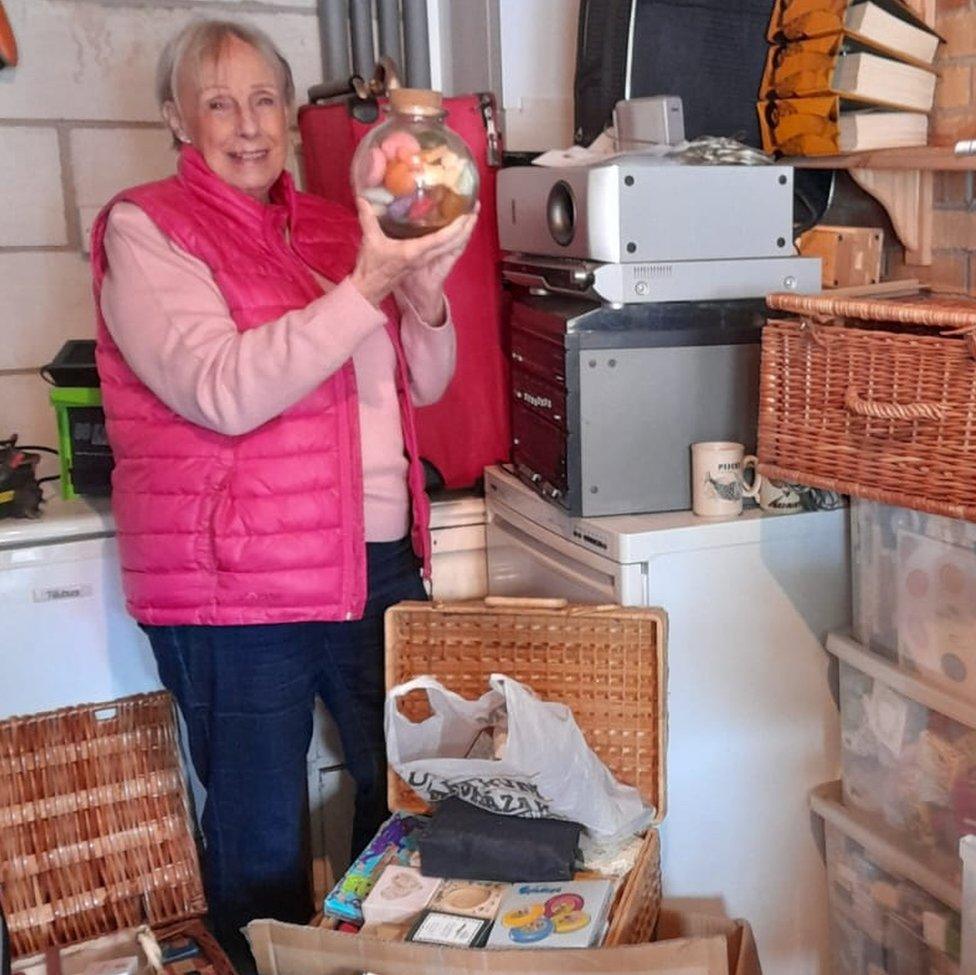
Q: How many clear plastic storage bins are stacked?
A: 3